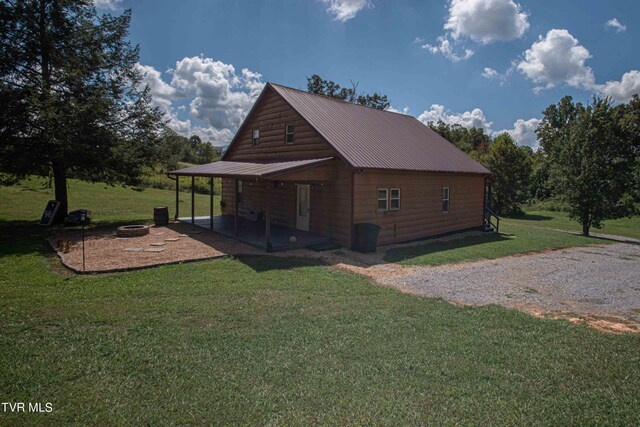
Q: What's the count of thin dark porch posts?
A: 5